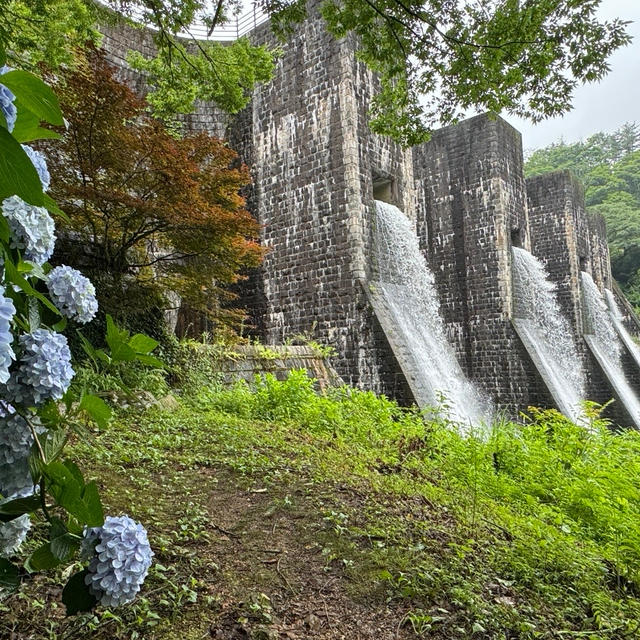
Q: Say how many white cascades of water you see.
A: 4